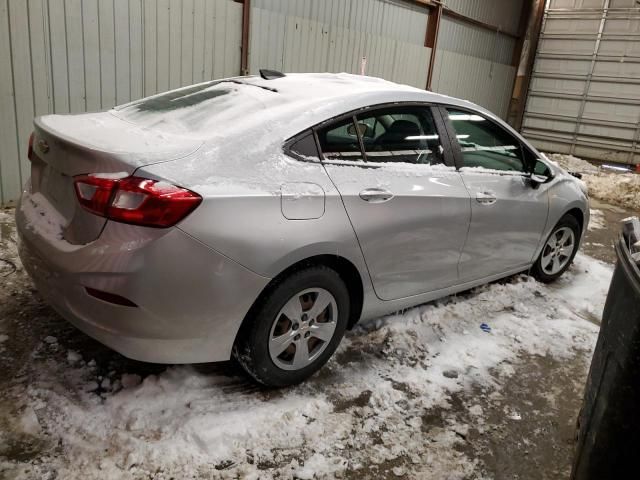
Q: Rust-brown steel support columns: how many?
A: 3